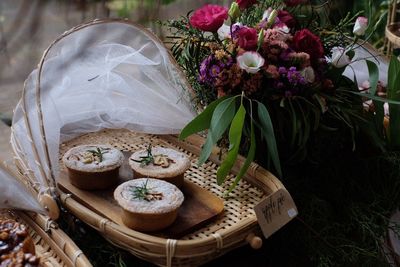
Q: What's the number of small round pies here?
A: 3